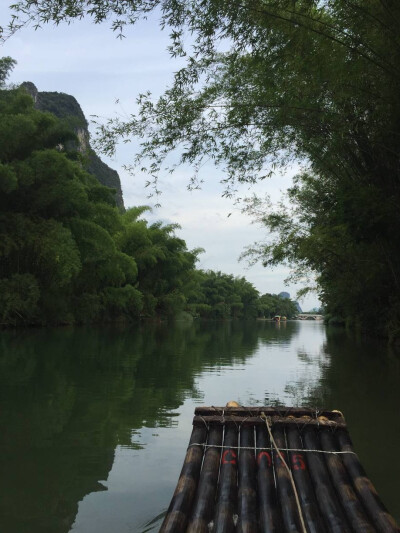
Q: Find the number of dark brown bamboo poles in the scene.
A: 10